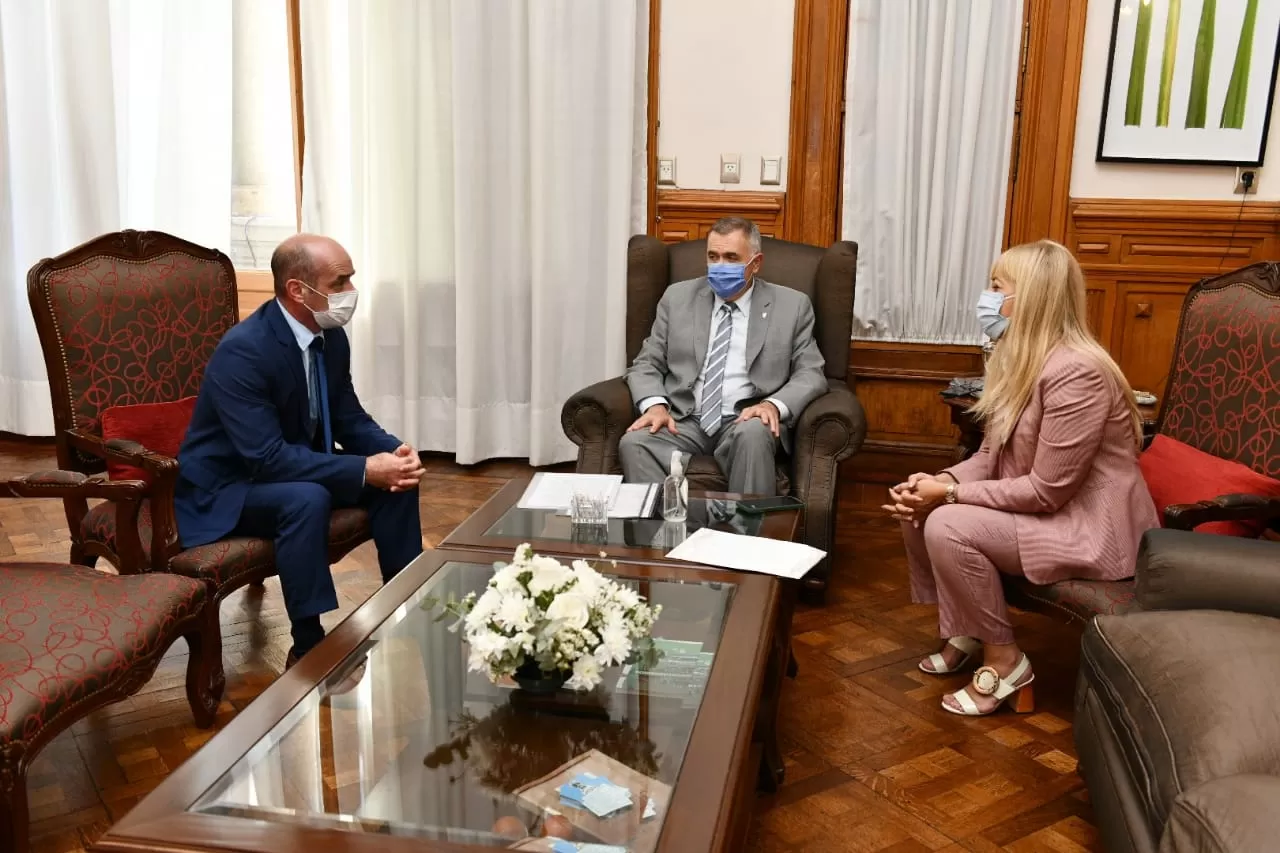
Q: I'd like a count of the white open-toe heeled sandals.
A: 2